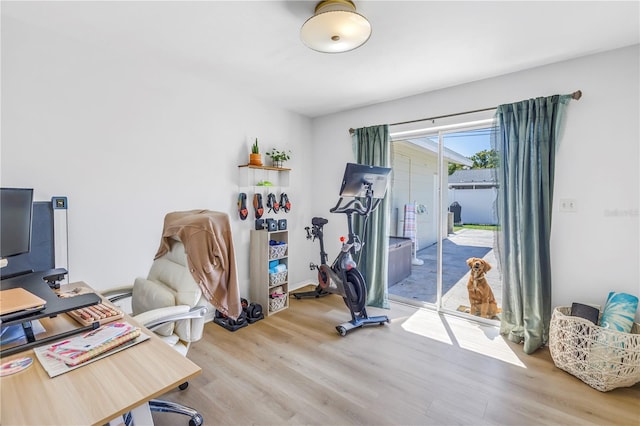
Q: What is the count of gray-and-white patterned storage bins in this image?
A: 3